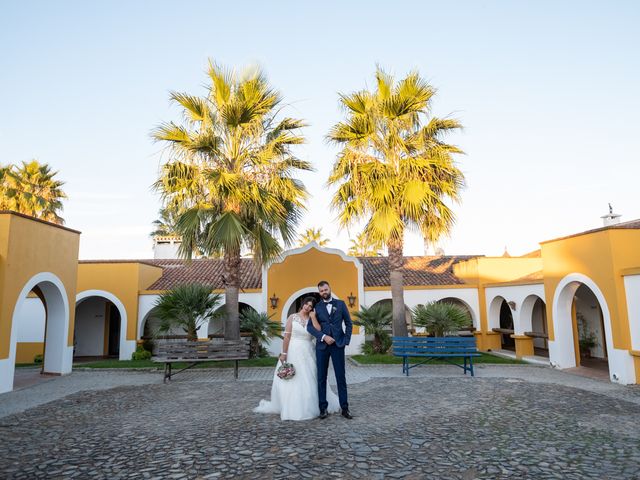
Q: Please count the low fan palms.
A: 4